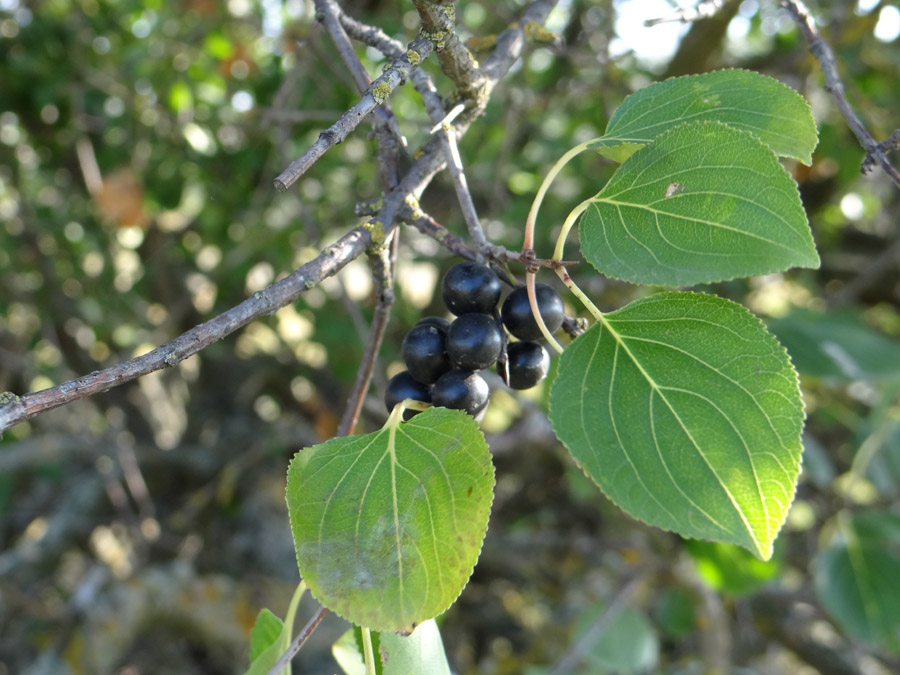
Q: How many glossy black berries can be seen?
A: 8